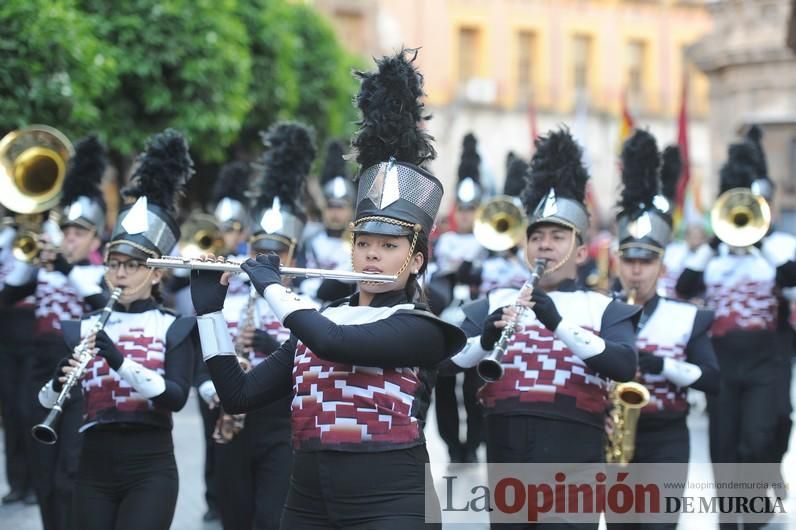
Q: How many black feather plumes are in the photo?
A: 13